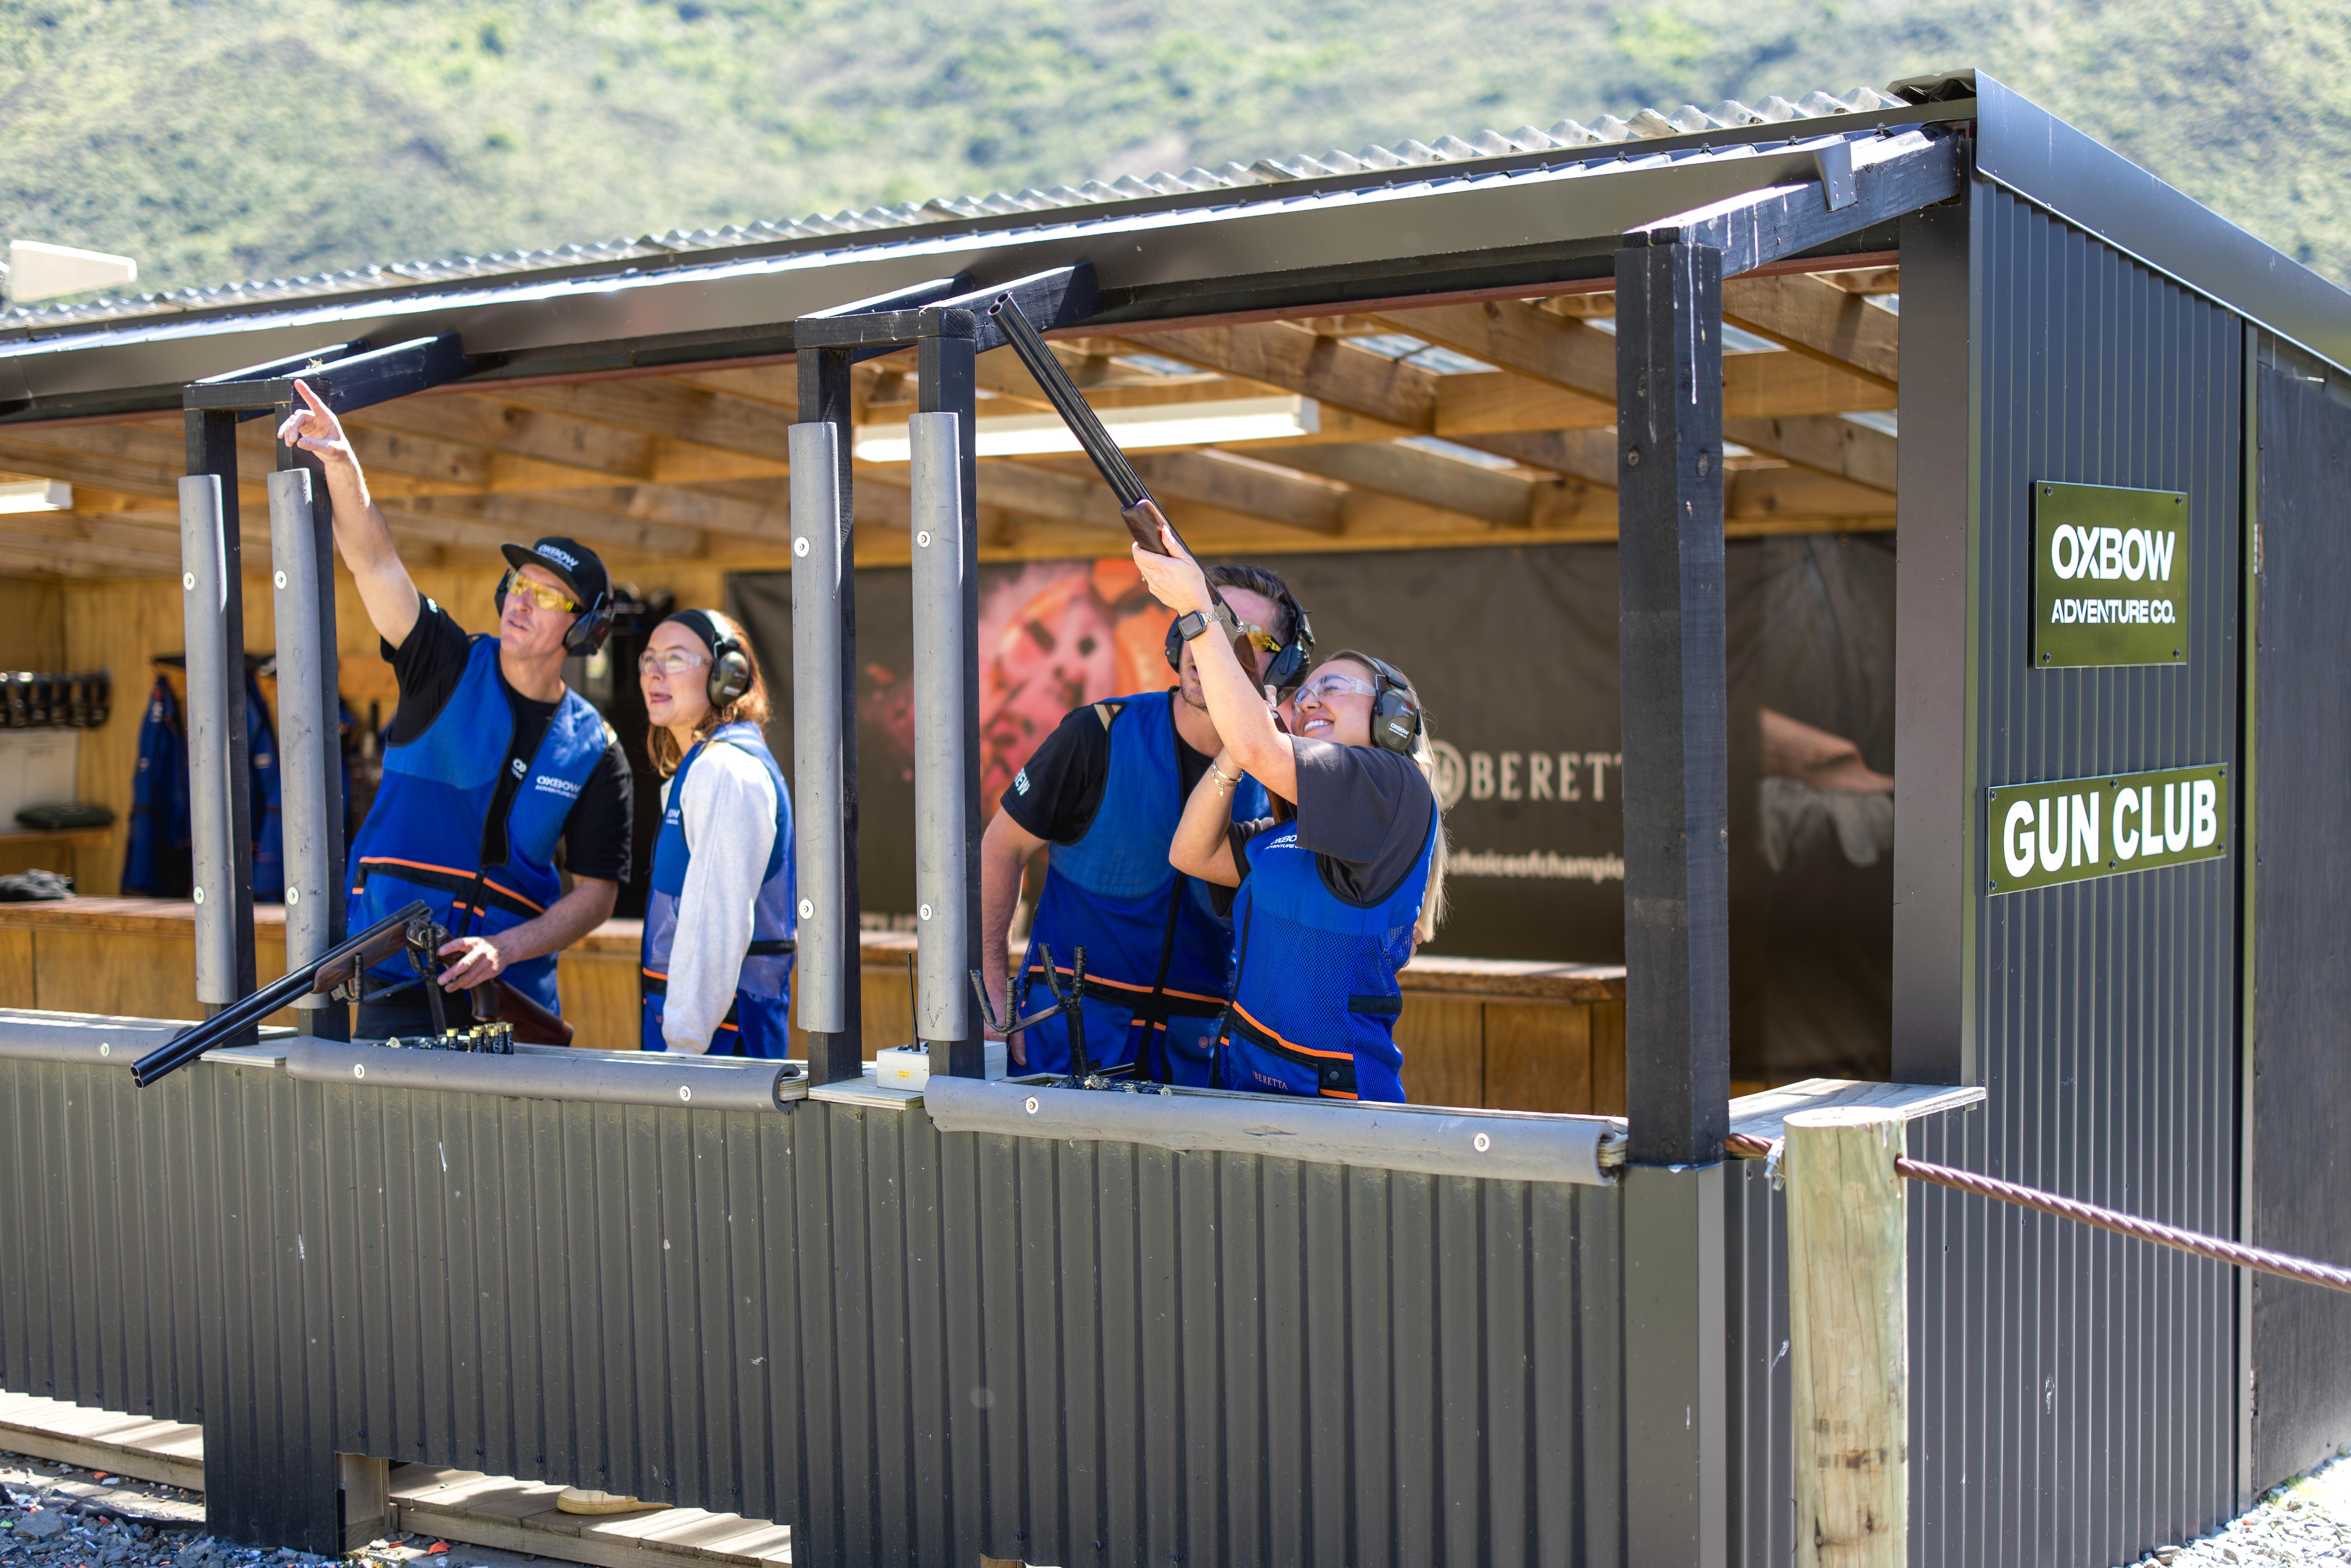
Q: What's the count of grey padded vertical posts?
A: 4